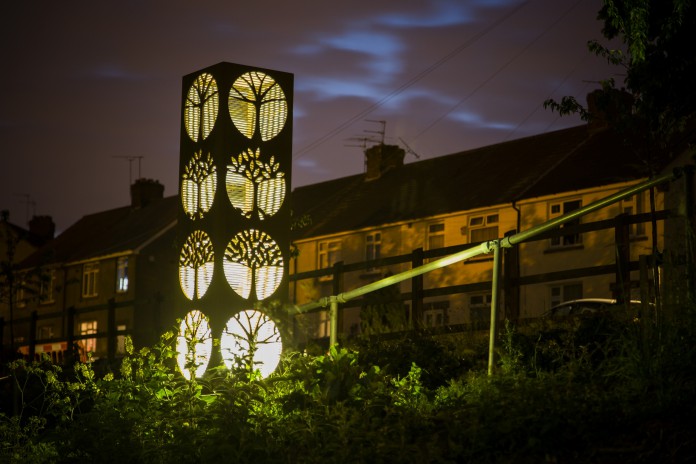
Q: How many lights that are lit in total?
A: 8